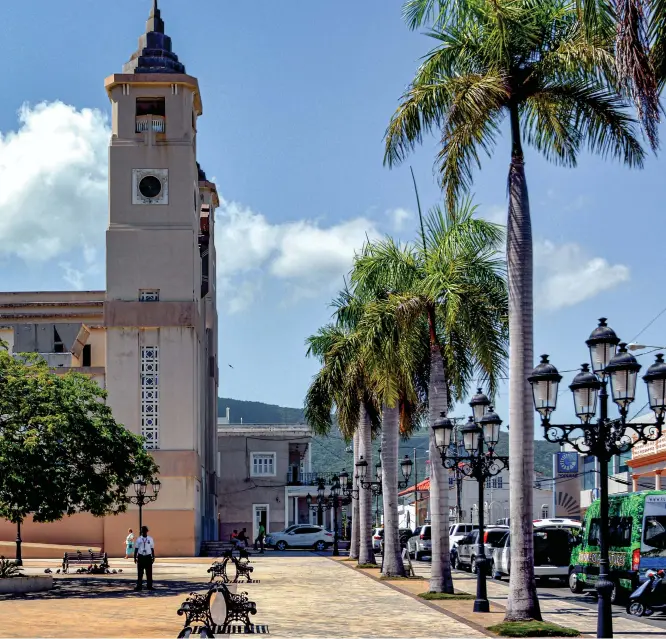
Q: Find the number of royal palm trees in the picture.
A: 5